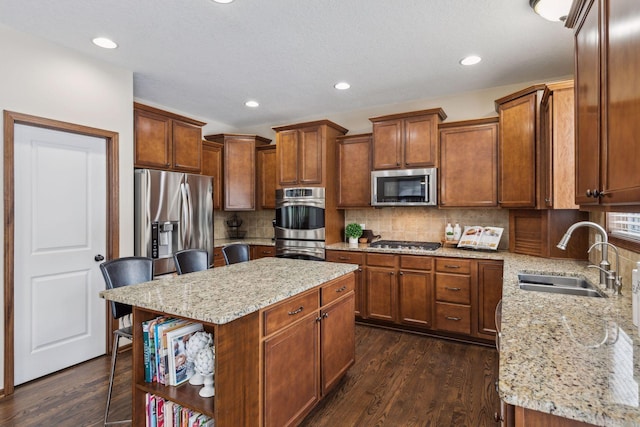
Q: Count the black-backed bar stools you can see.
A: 3